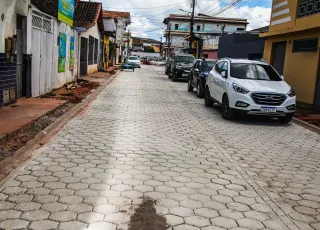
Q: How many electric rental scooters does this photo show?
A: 0